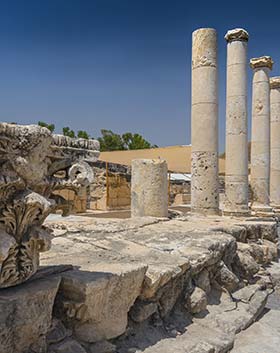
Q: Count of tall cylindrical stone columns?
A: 4